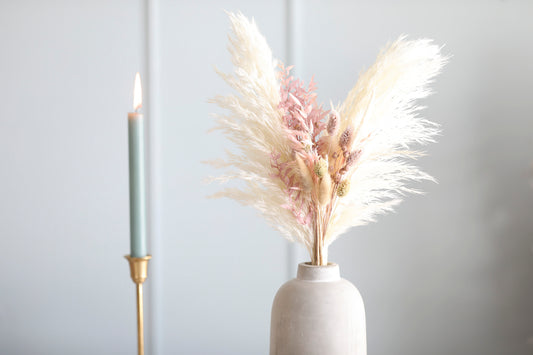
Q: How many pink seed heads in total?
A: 3